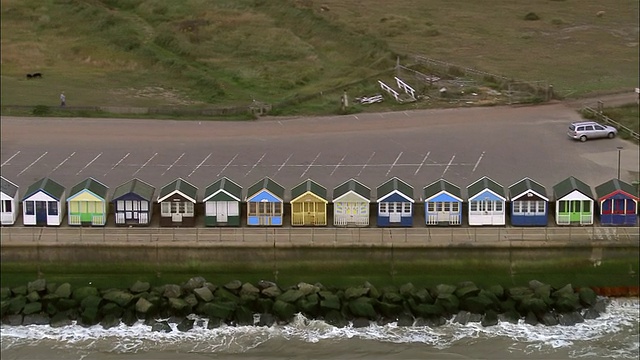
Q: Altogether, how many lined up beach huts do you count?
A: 15